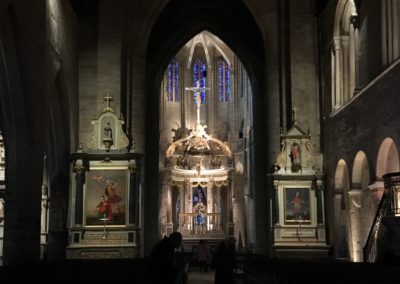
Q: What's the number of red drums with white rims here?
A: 0